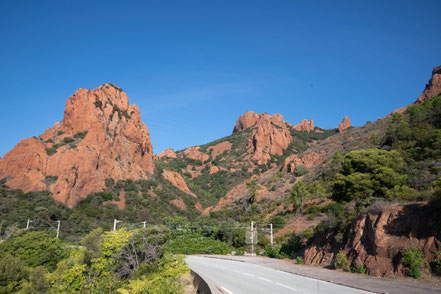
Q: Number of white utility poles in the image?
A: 6